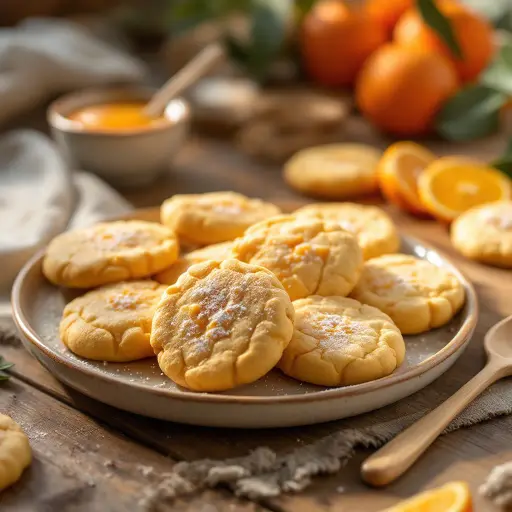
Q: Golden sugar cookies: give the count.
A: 12